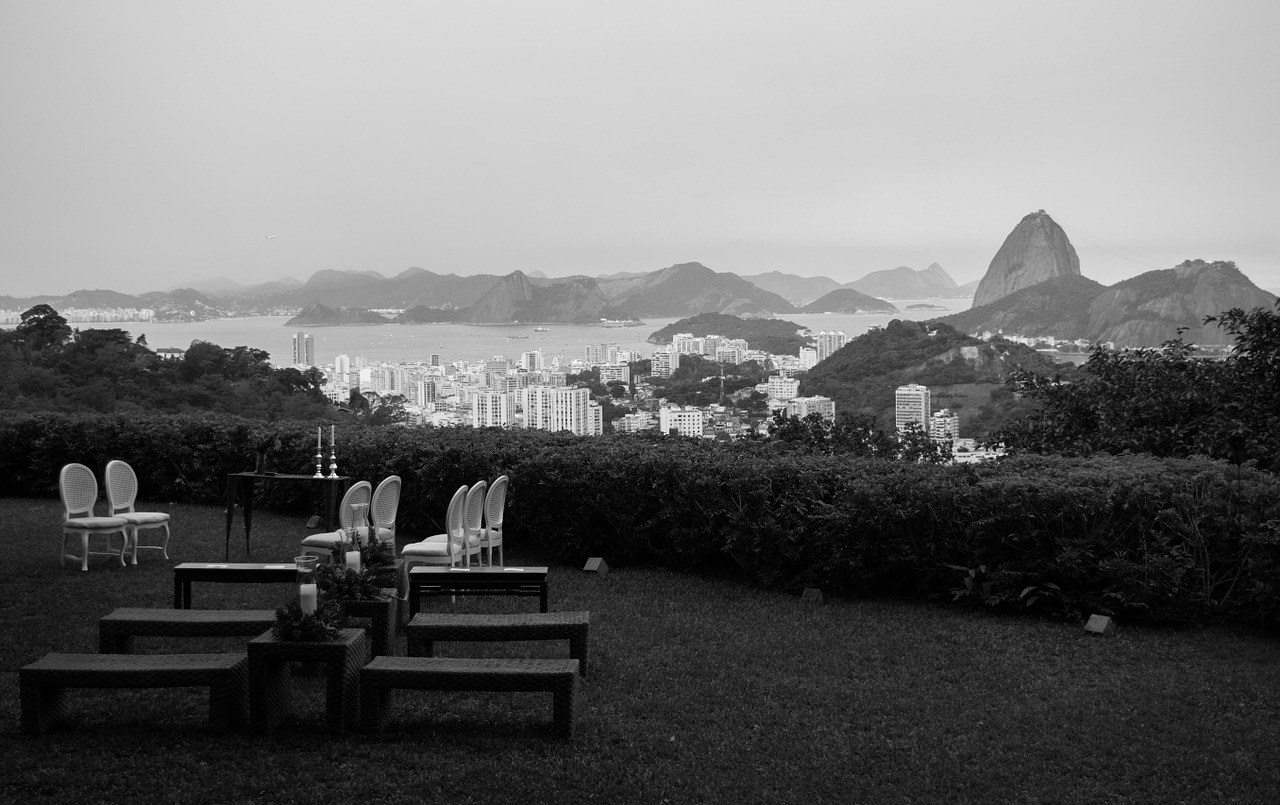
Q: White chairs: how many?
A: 7